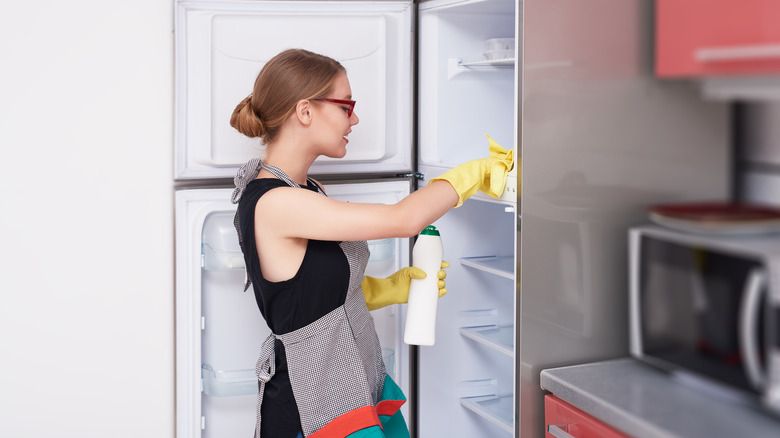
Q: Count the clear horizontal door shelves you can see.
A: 2